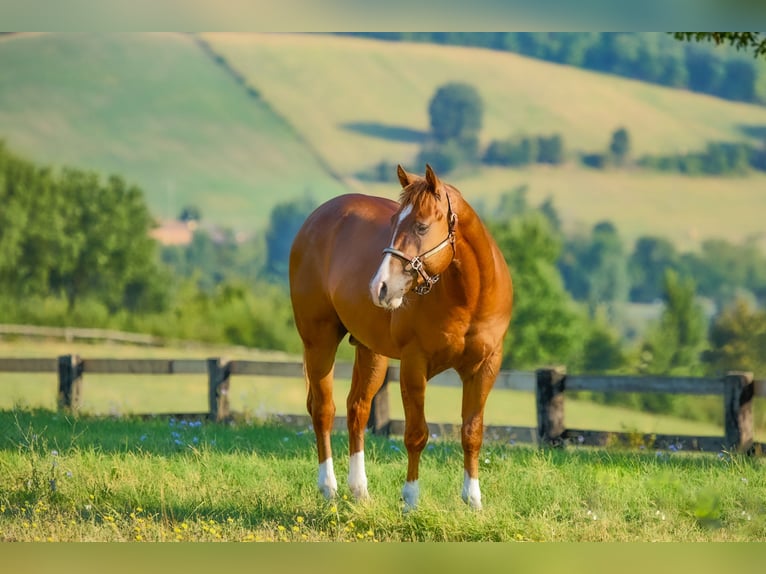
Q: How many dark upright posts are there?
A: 5